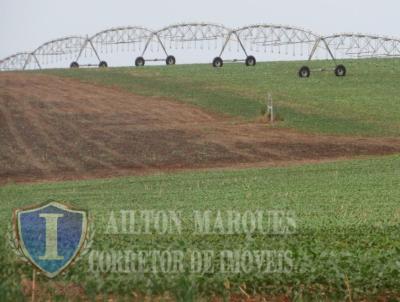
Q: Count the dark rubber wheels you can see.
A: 8